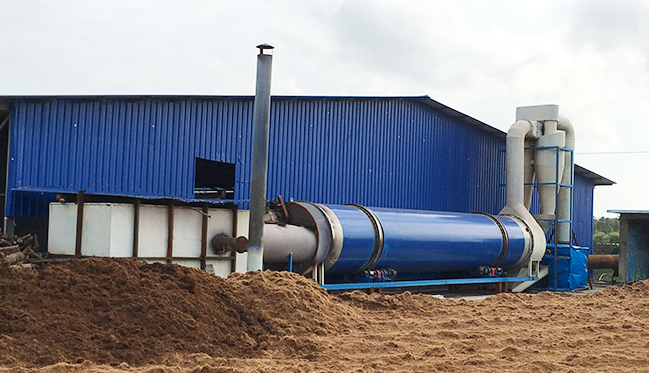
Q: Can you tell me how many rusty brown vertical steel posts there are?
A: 5